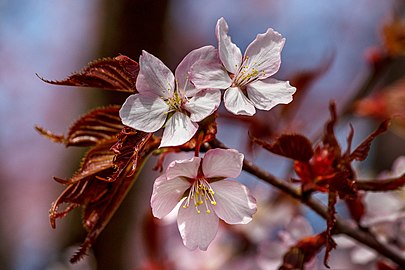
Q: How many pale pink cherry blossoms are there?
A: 3